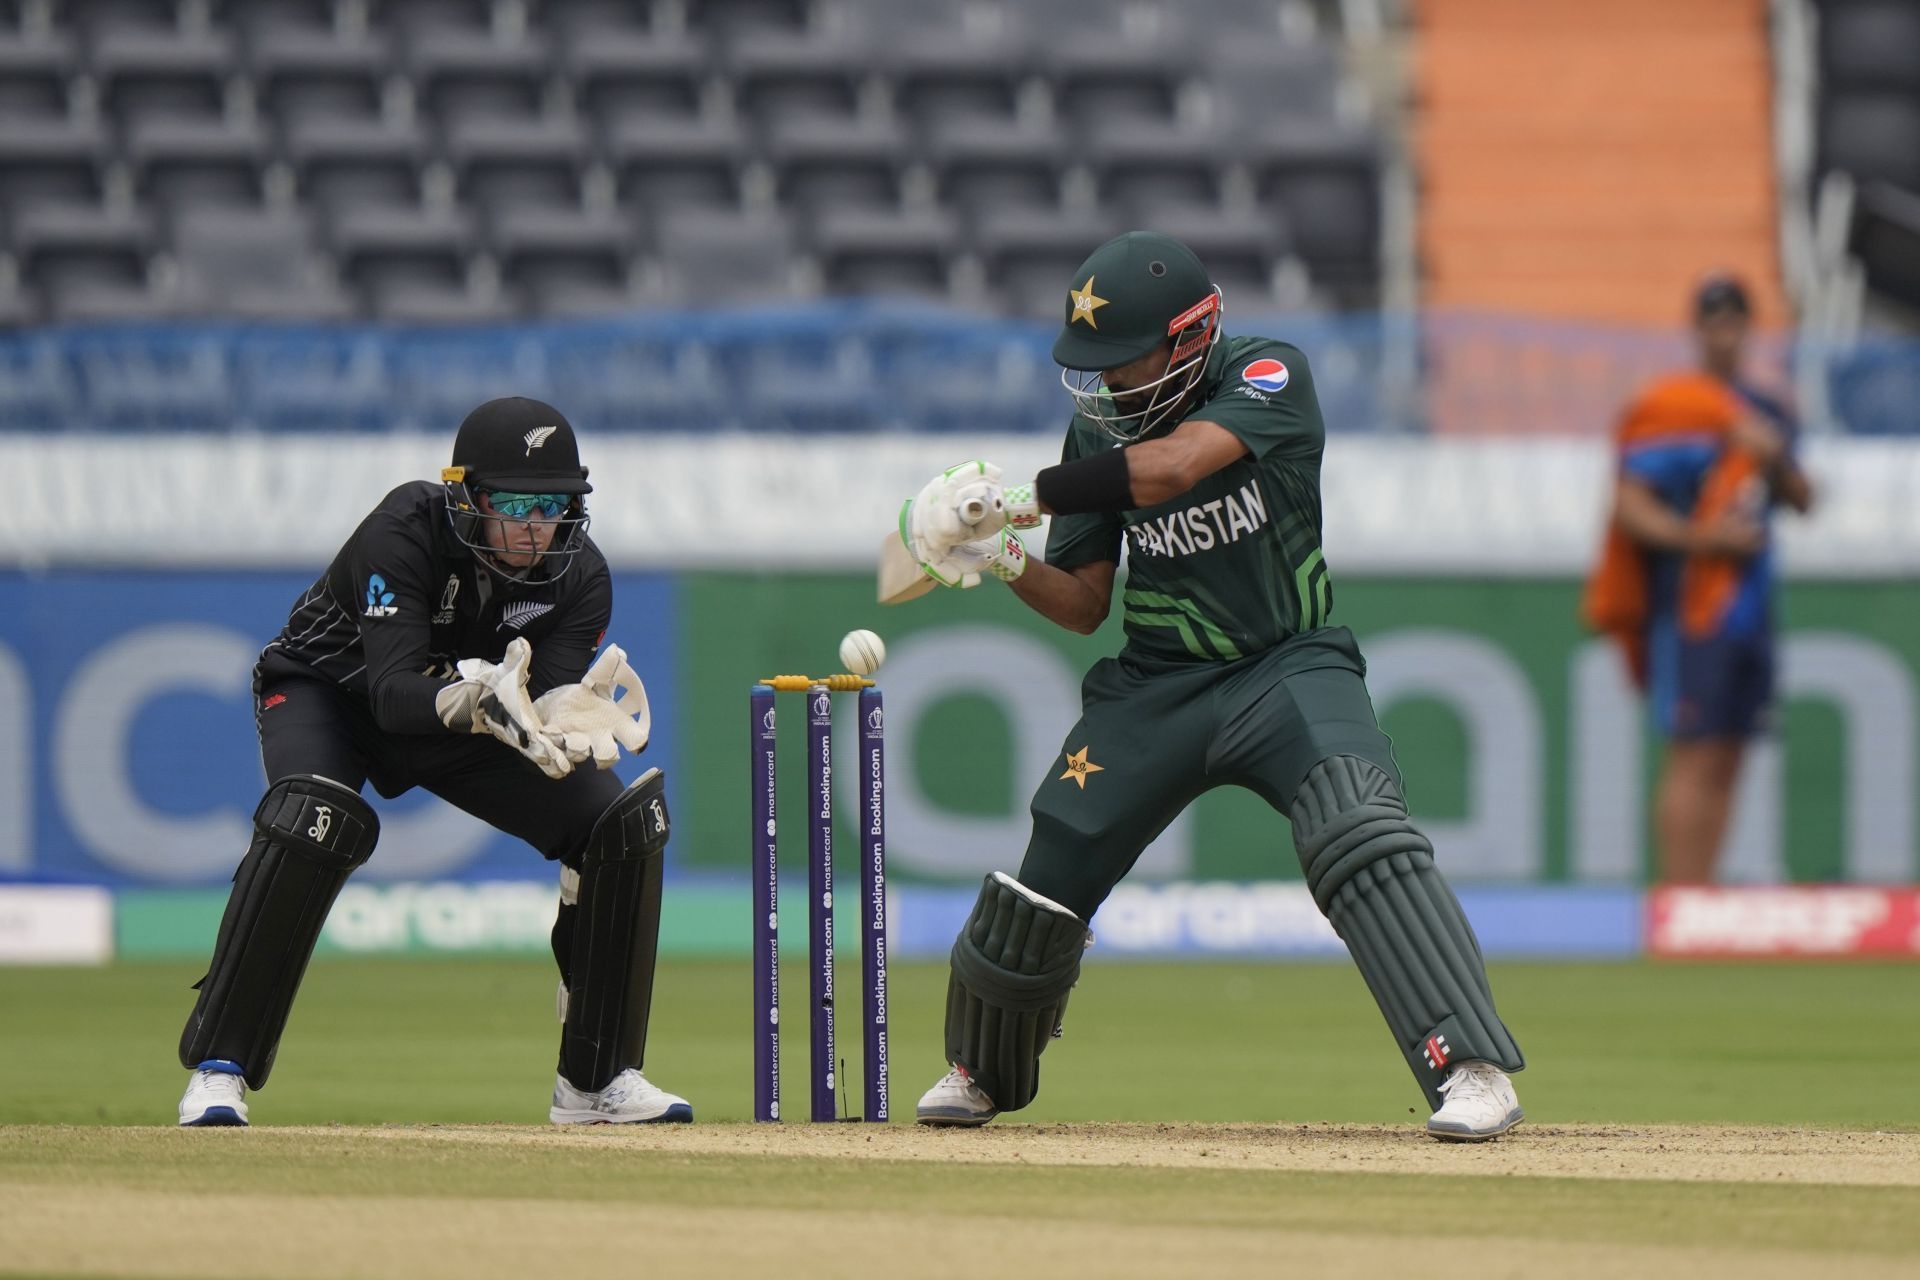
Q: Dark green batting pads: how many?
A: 2